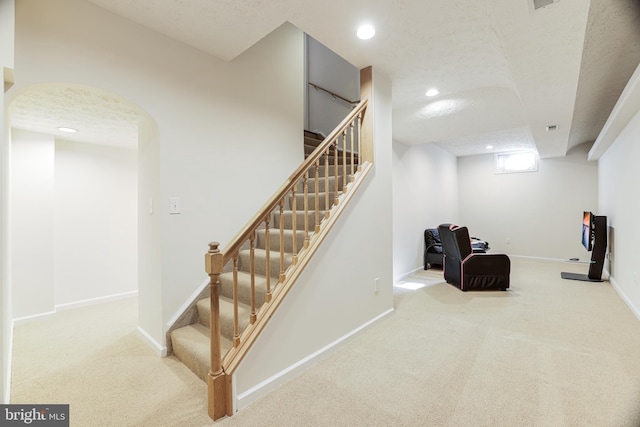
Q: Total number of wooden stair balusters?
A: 12